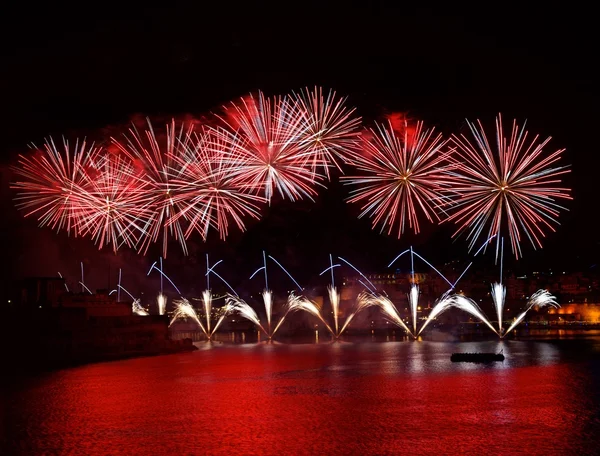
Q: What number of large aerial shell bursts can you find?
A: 8